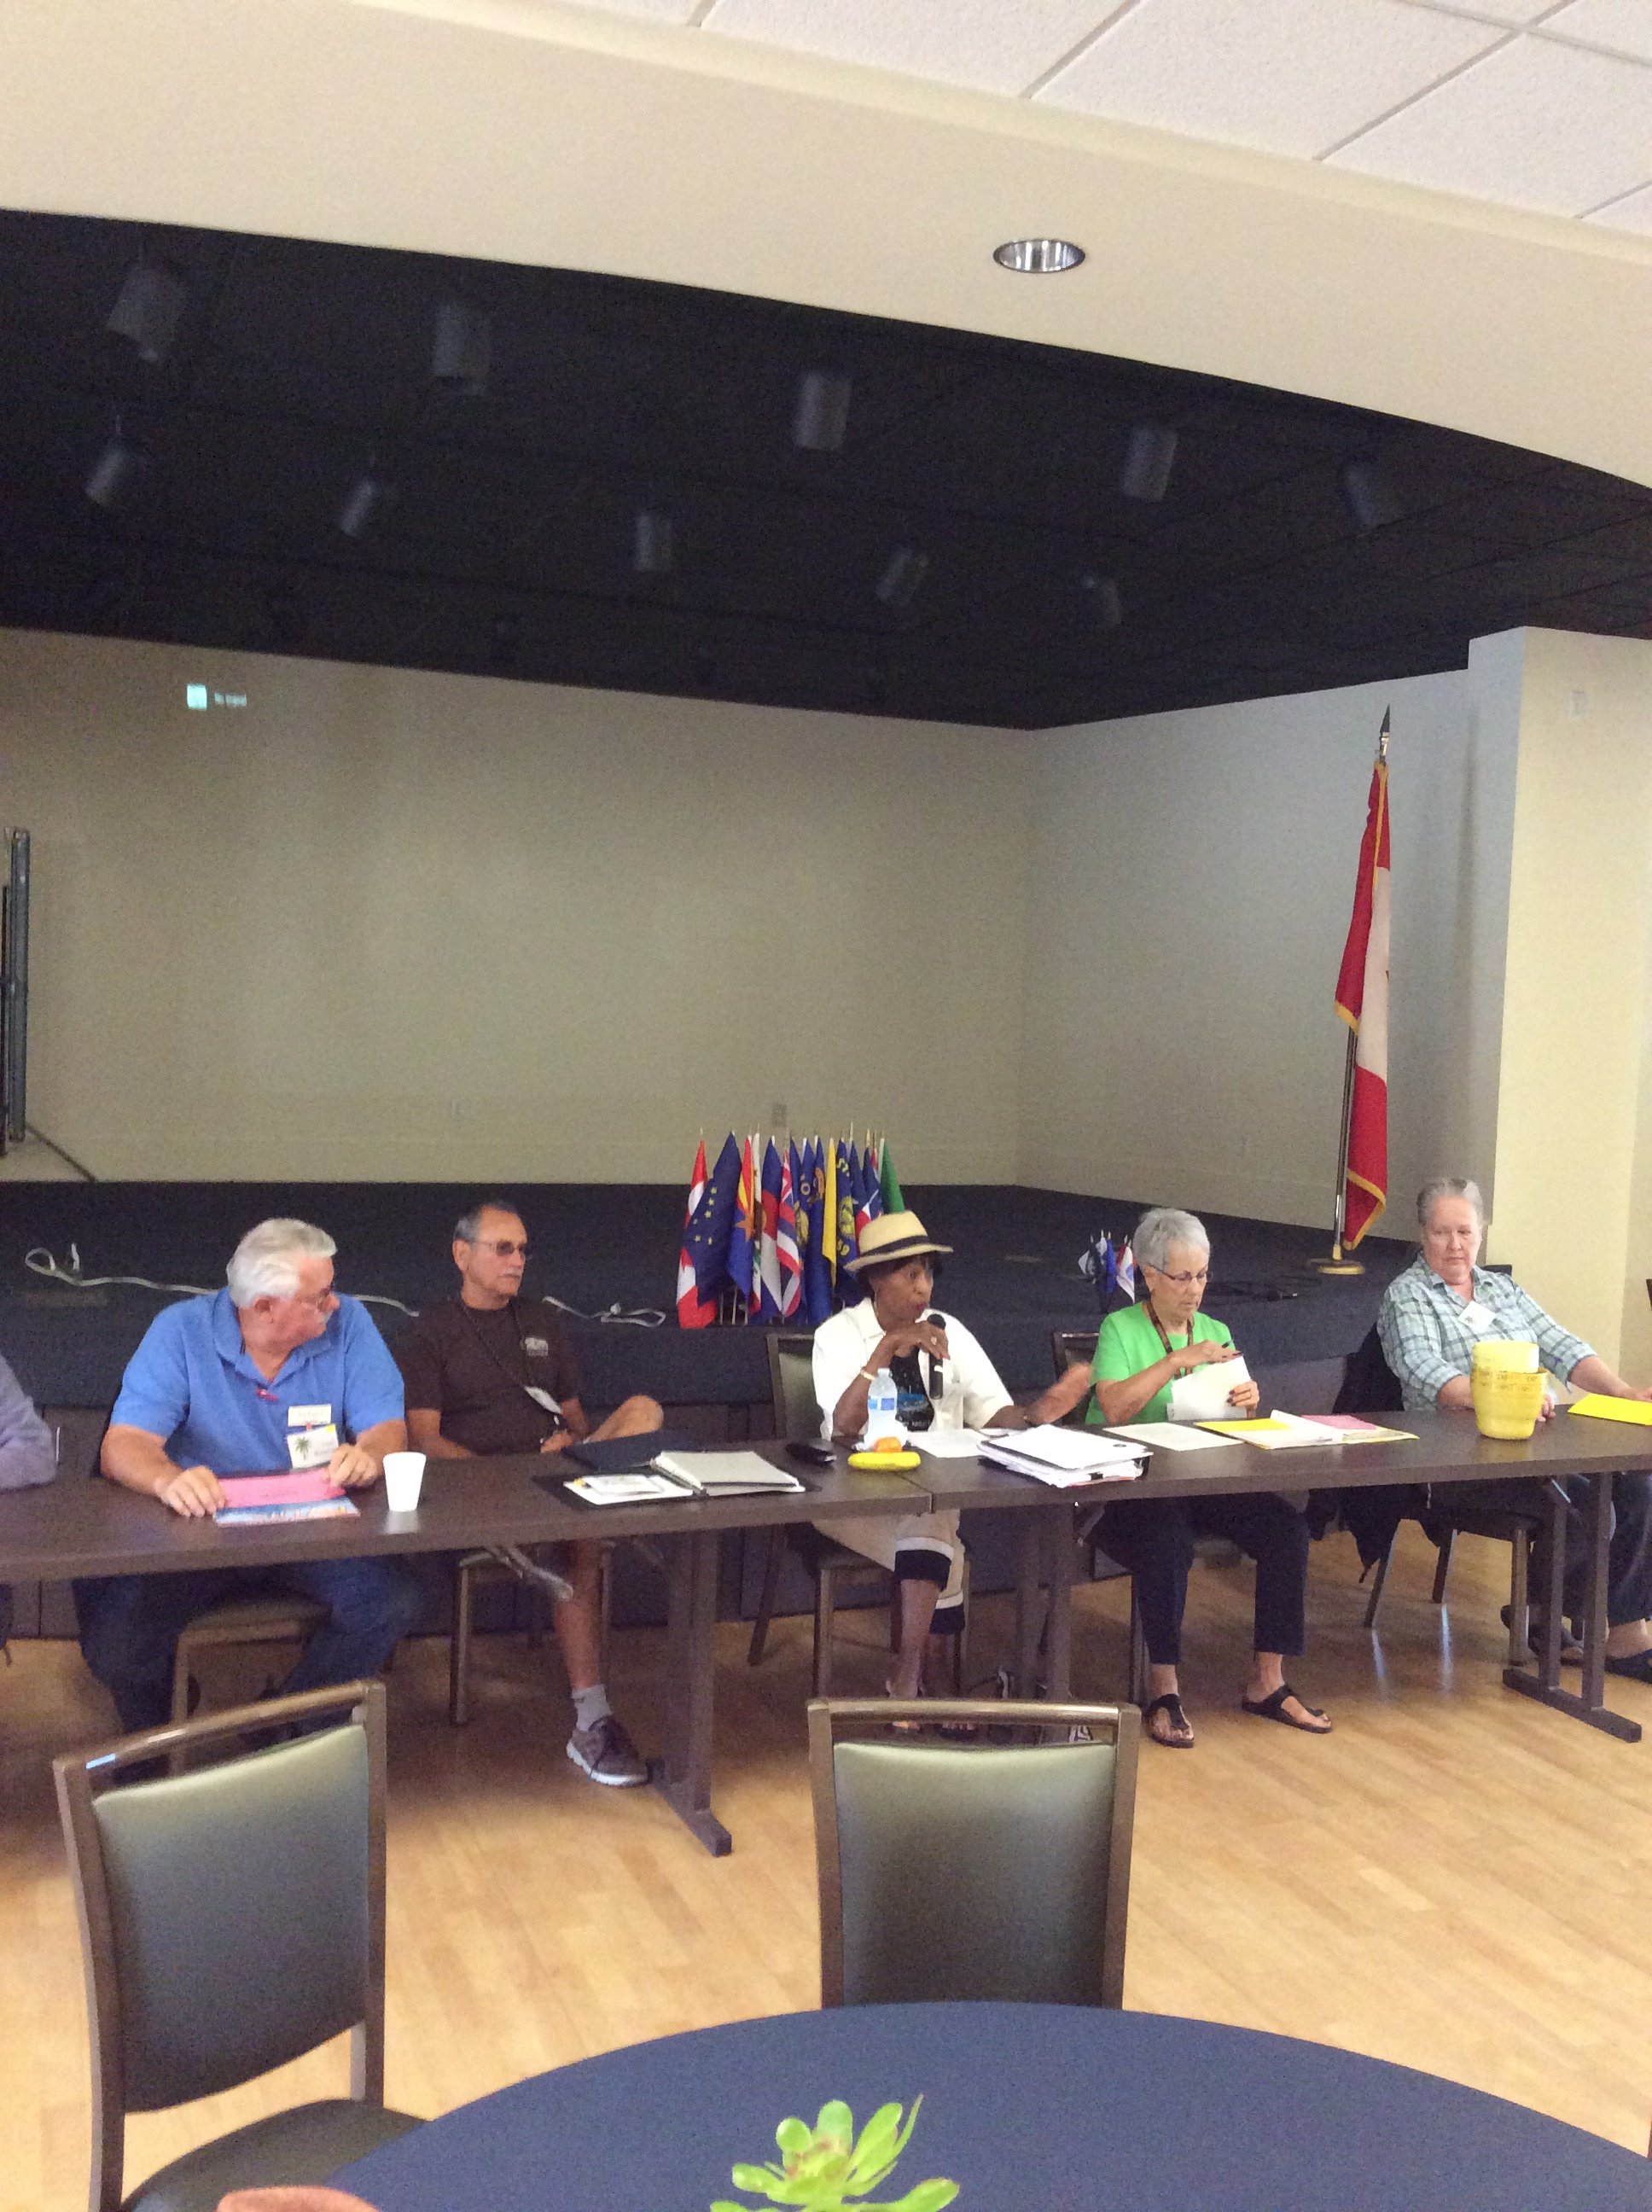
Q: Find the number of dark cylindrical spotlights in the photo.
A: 10